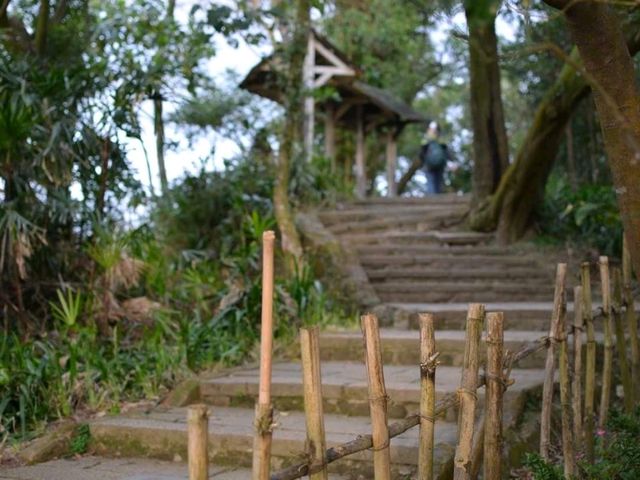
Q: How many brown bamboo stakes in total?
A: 14